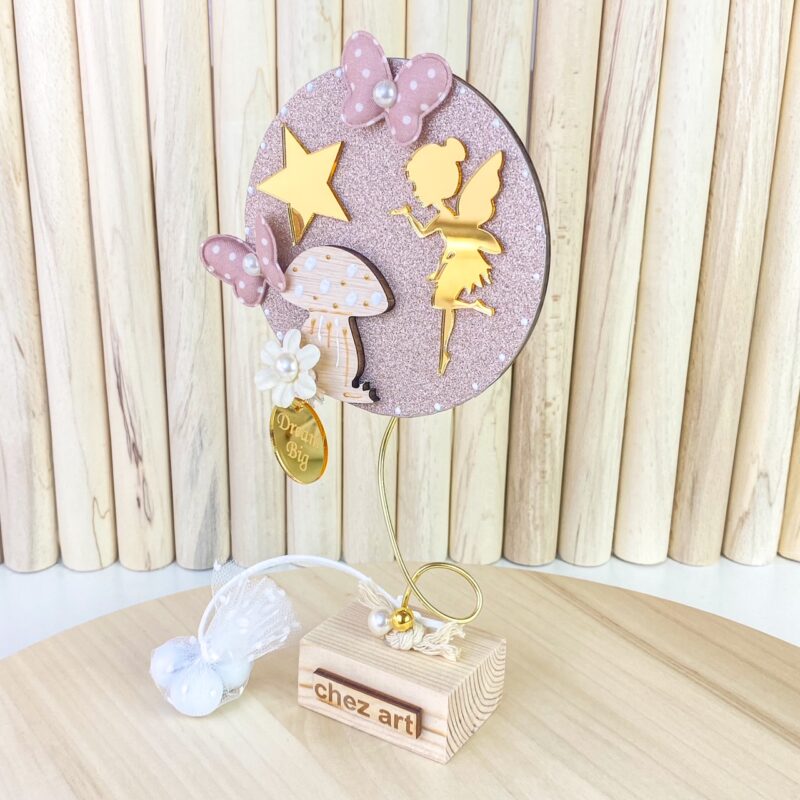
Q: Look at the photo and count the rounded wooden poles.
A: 15